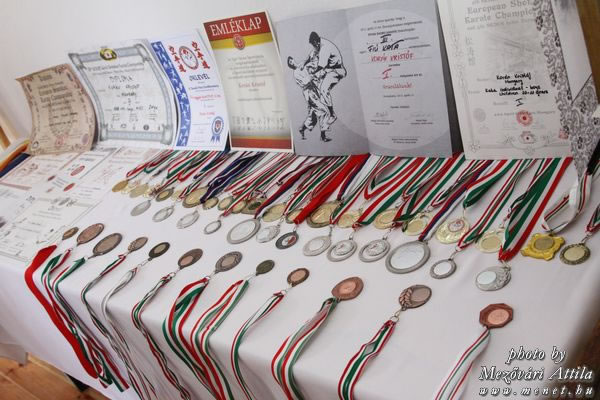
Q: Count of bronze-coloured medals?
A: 12